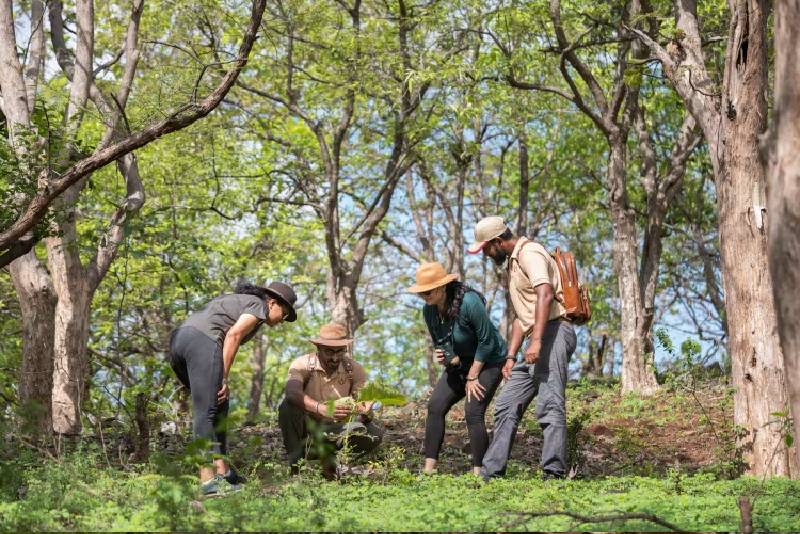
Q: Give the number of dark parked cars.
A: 0